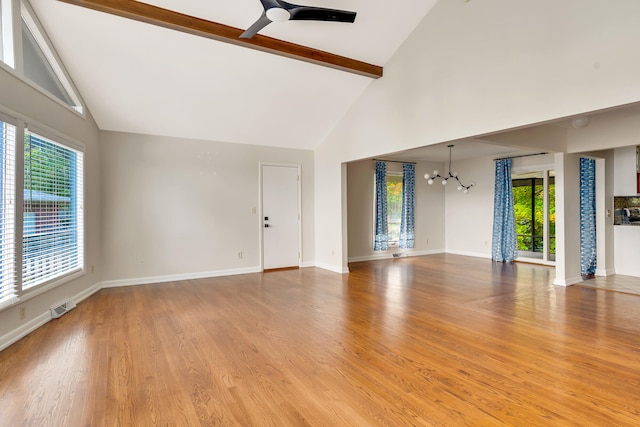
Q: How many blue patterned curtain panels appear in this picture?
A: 4